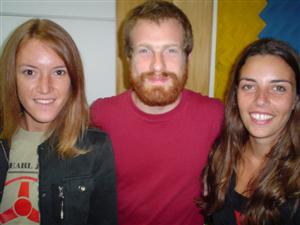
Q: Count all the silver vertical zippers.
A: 1